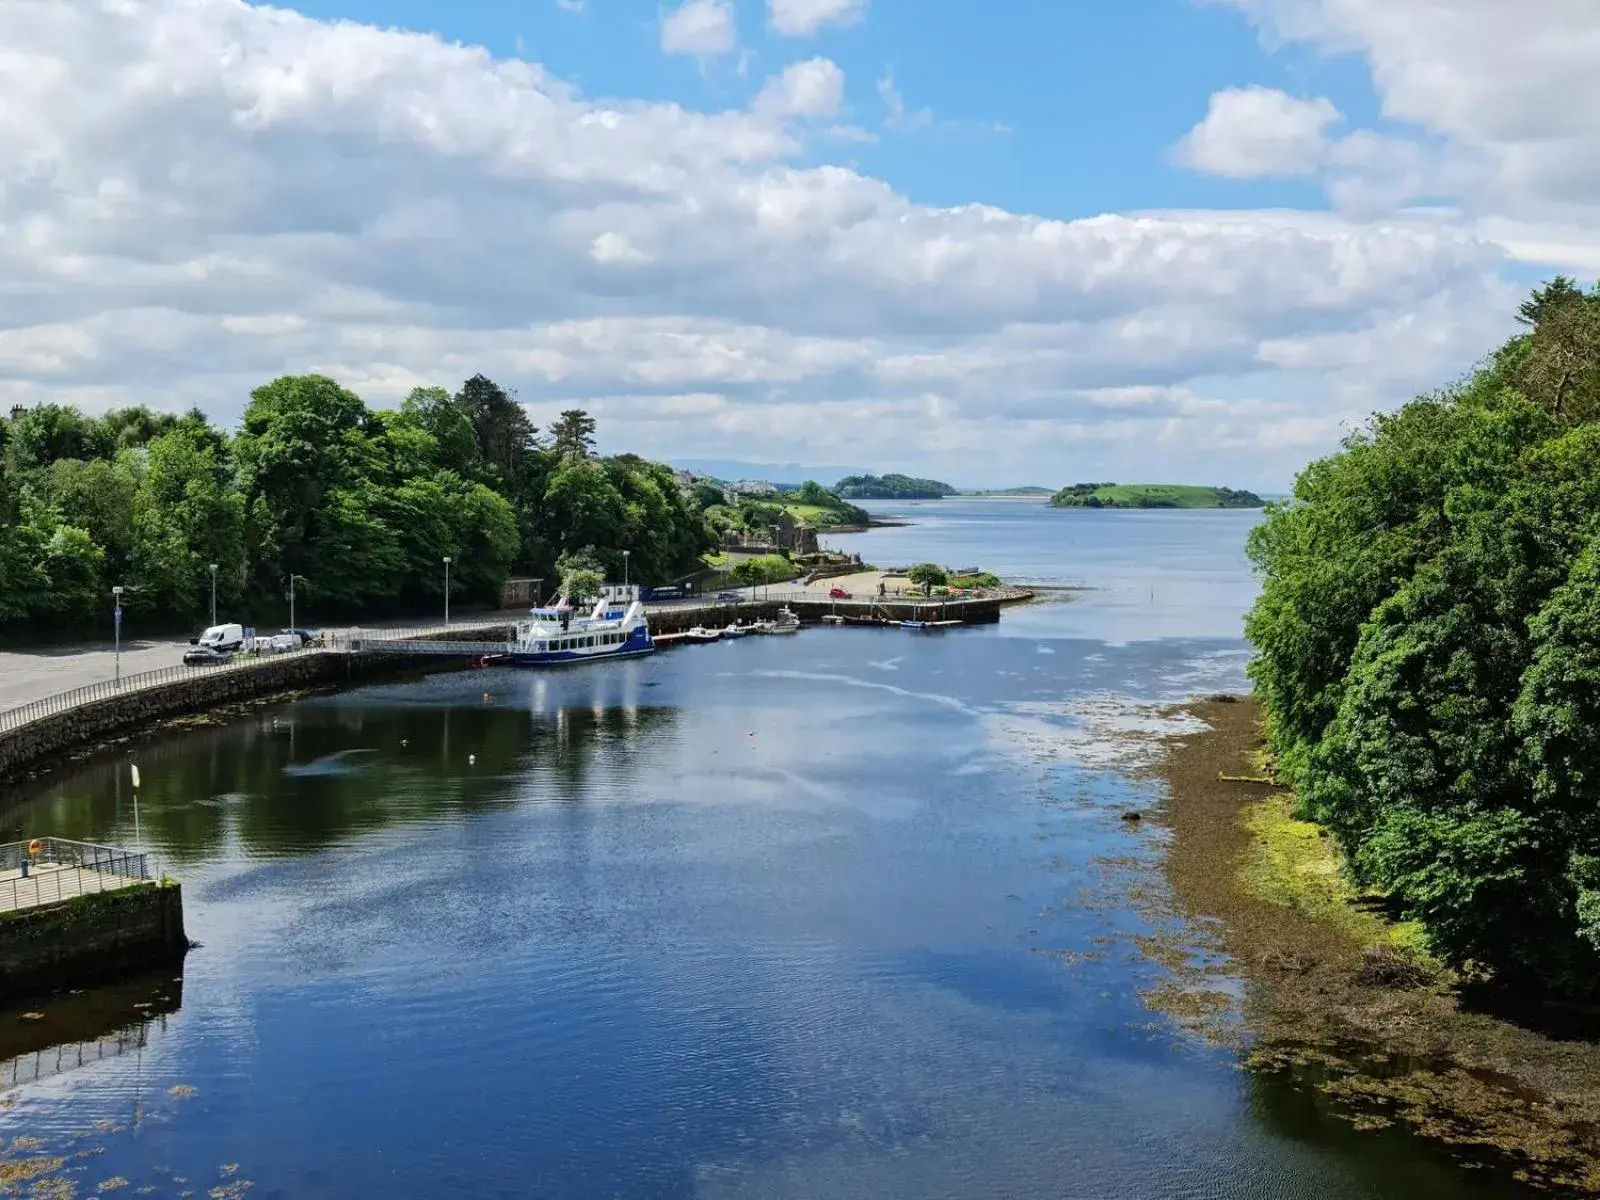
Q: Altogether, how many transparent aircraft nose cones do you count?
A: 0